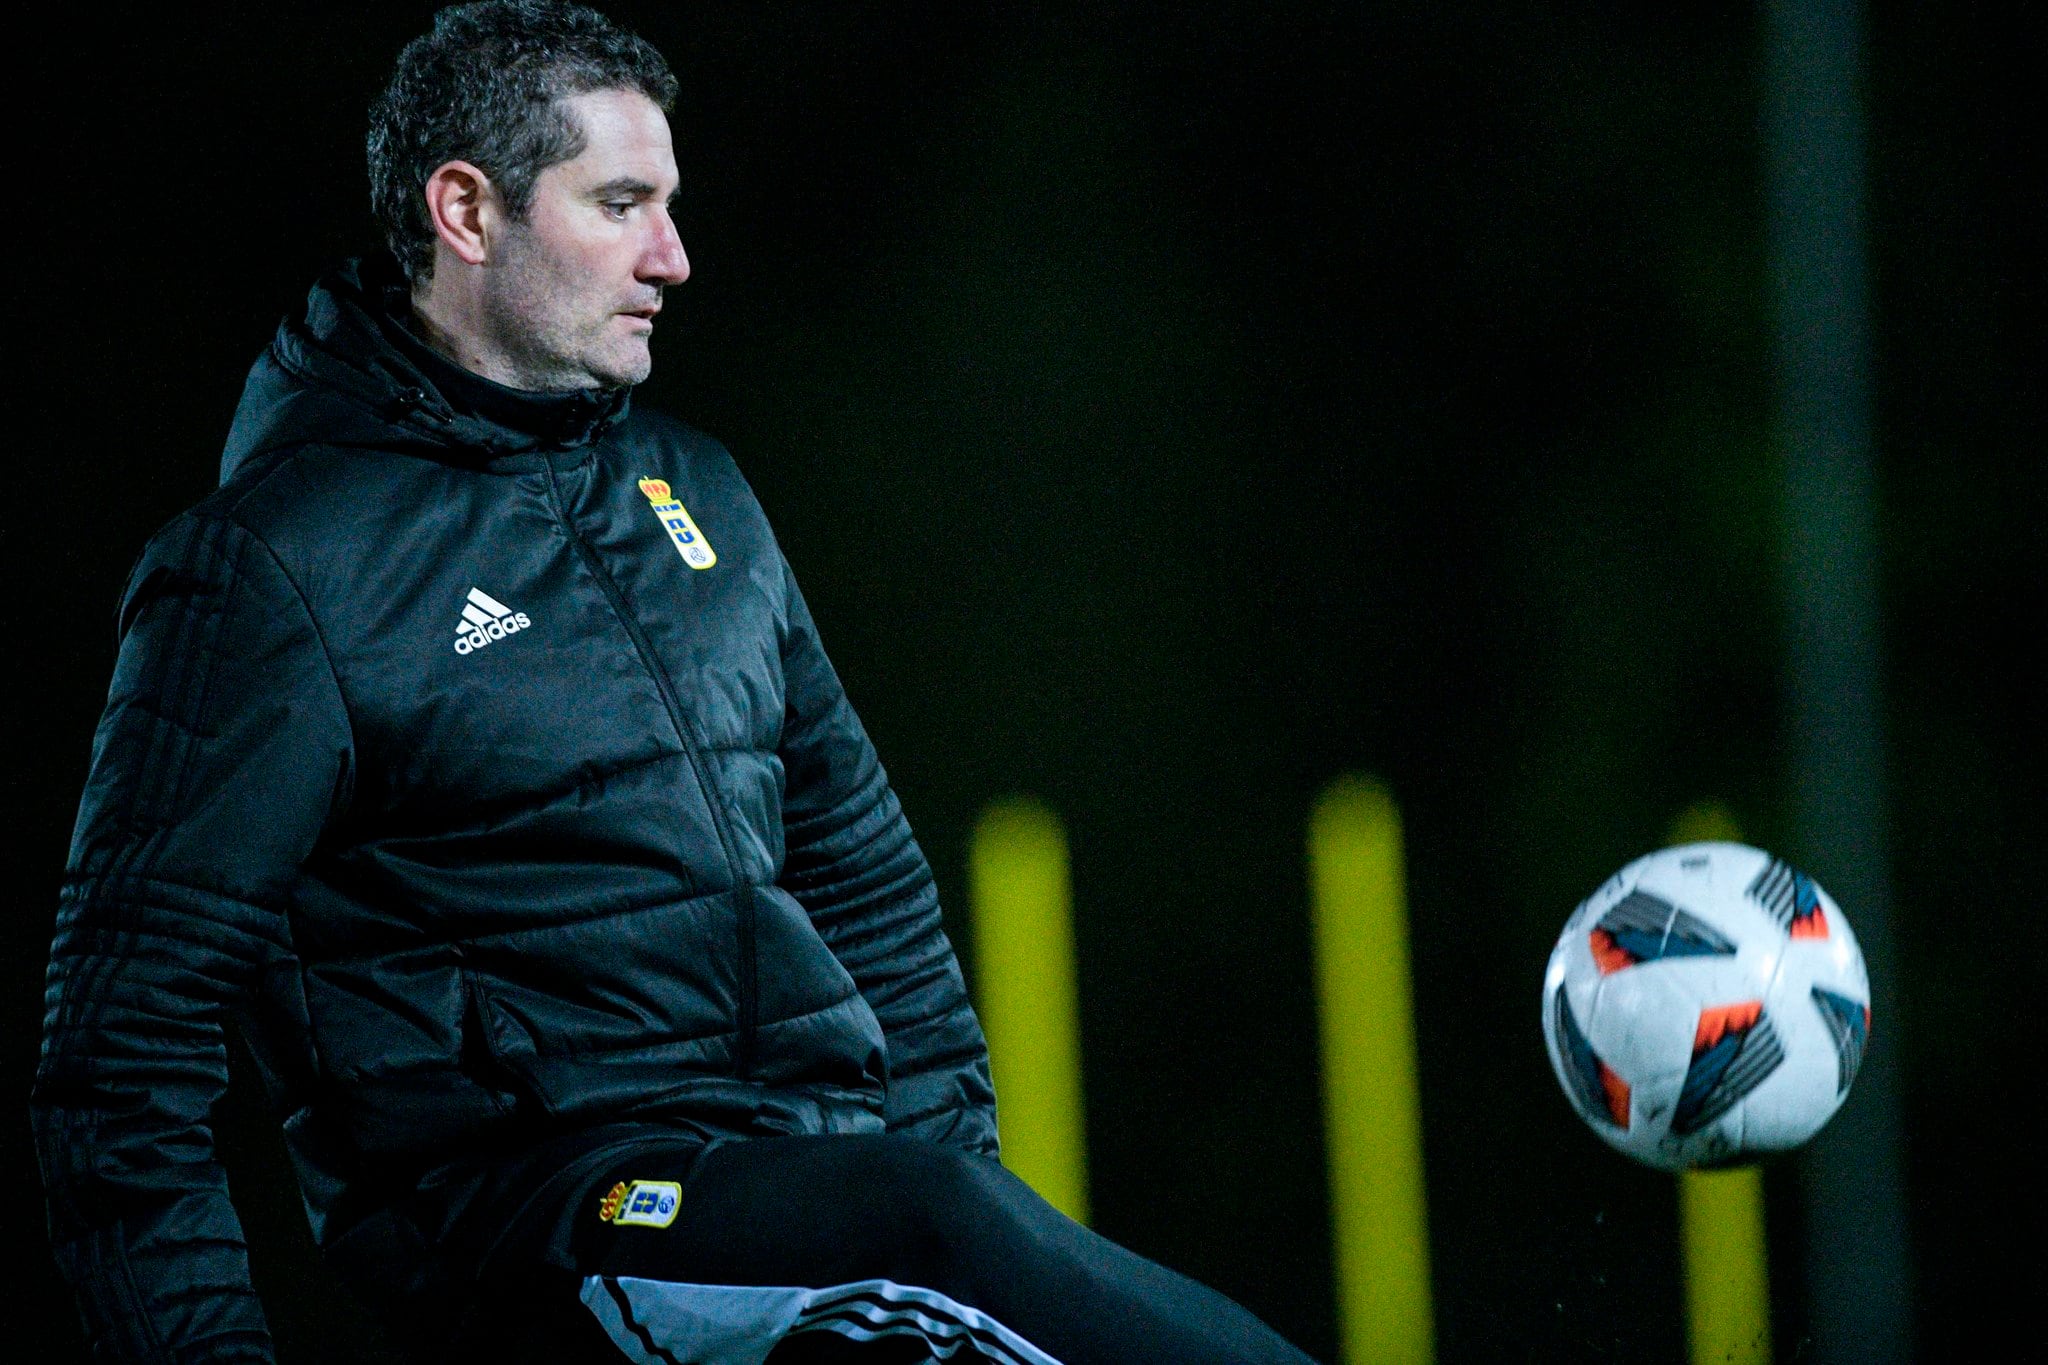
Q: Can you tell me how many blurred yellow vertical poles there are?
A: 3